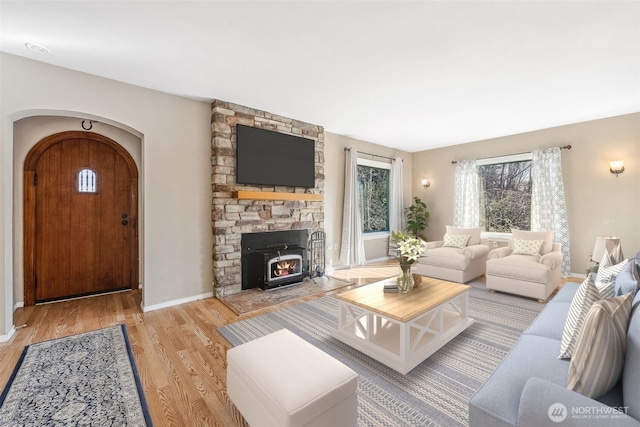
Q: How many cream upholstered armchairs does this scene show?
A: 2